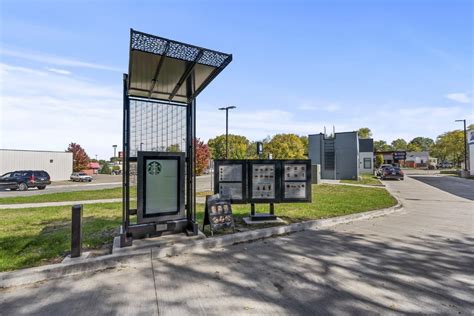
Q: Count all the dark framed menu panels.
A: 3